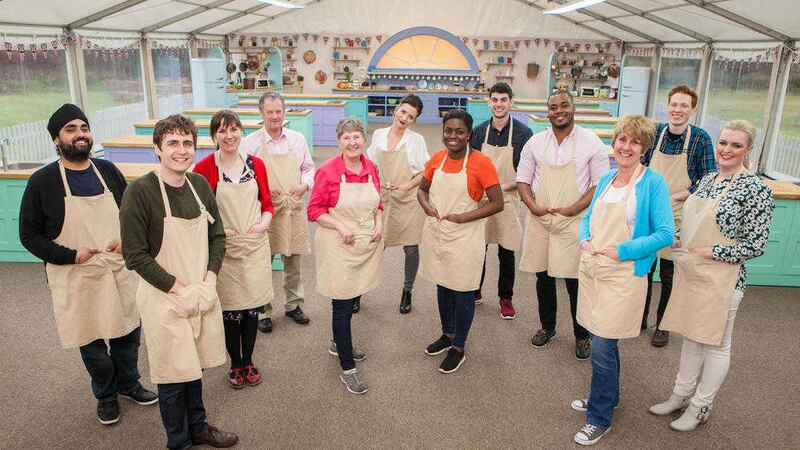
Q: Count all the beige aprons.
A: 12